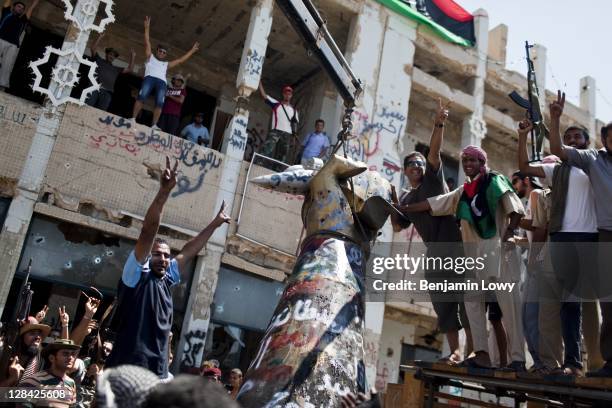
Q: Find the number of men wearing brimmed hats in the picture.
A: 2